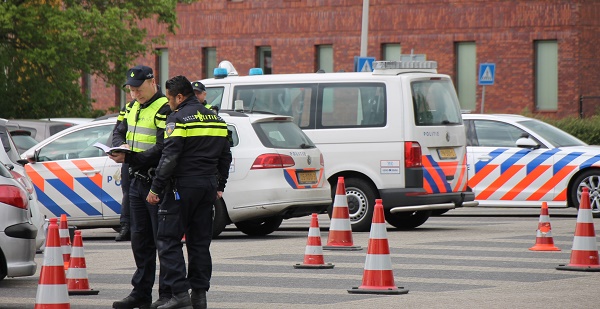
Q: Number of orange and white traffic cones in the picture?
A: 8